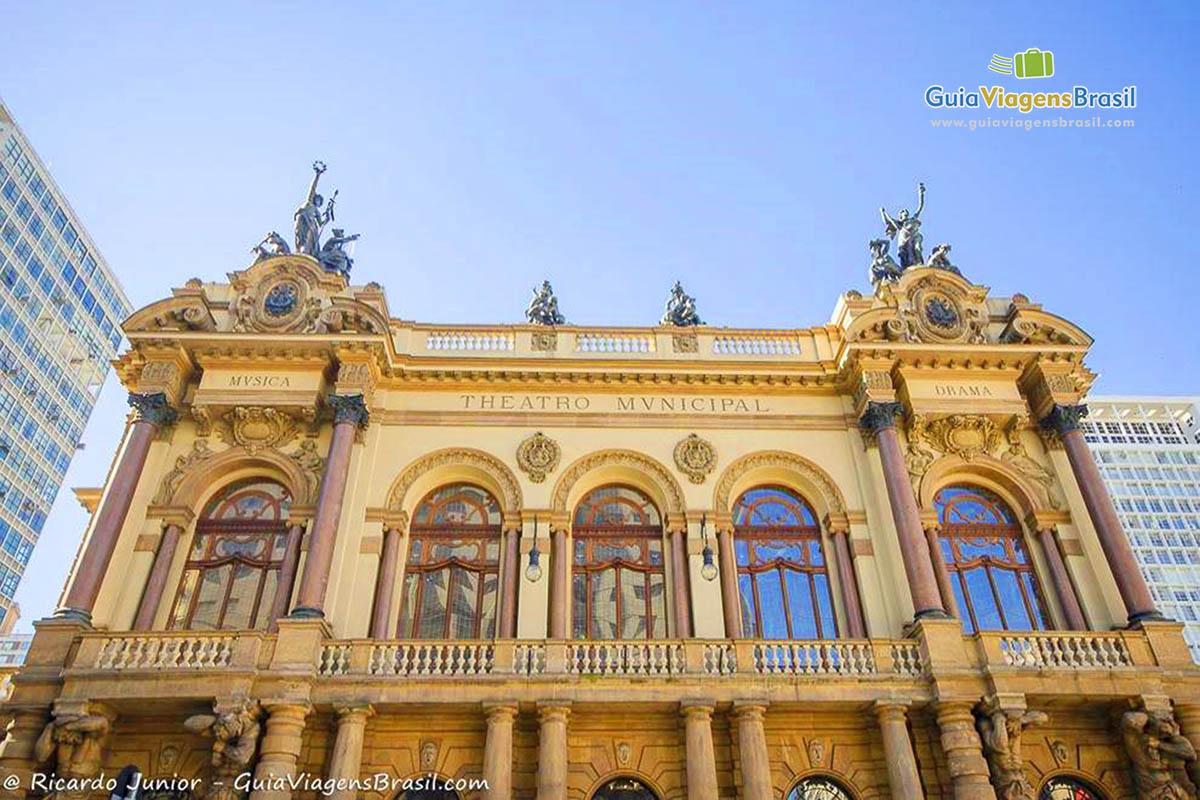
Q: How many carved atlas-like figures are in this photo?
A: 4